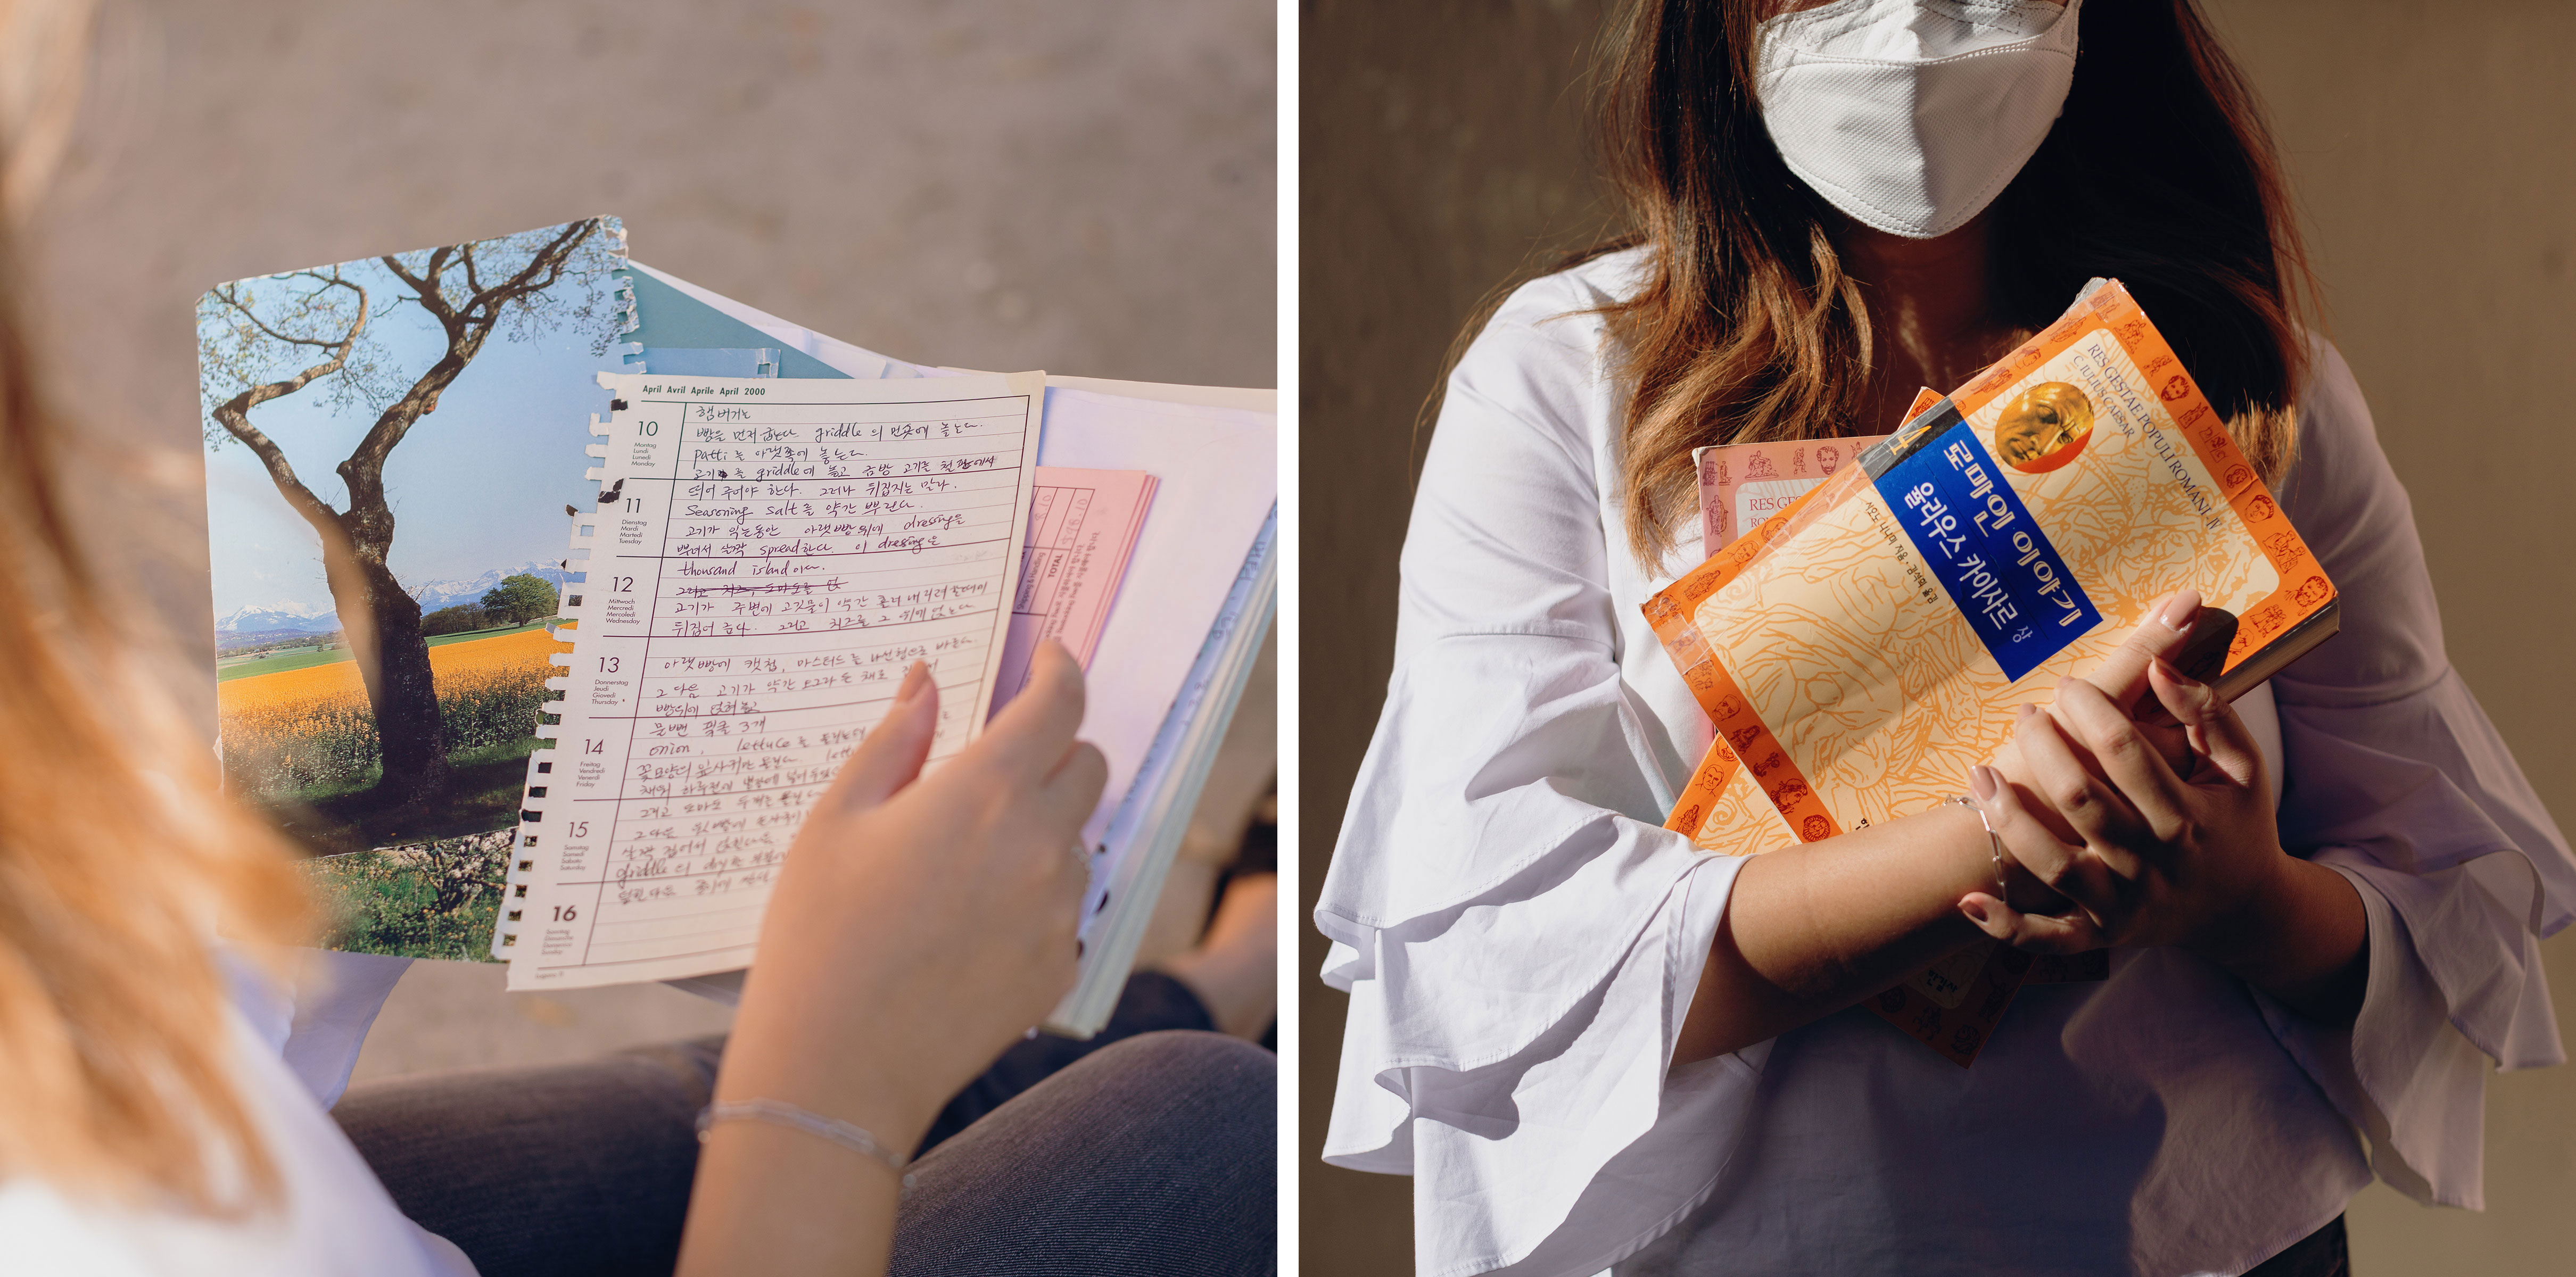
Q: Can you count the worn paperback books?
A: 3